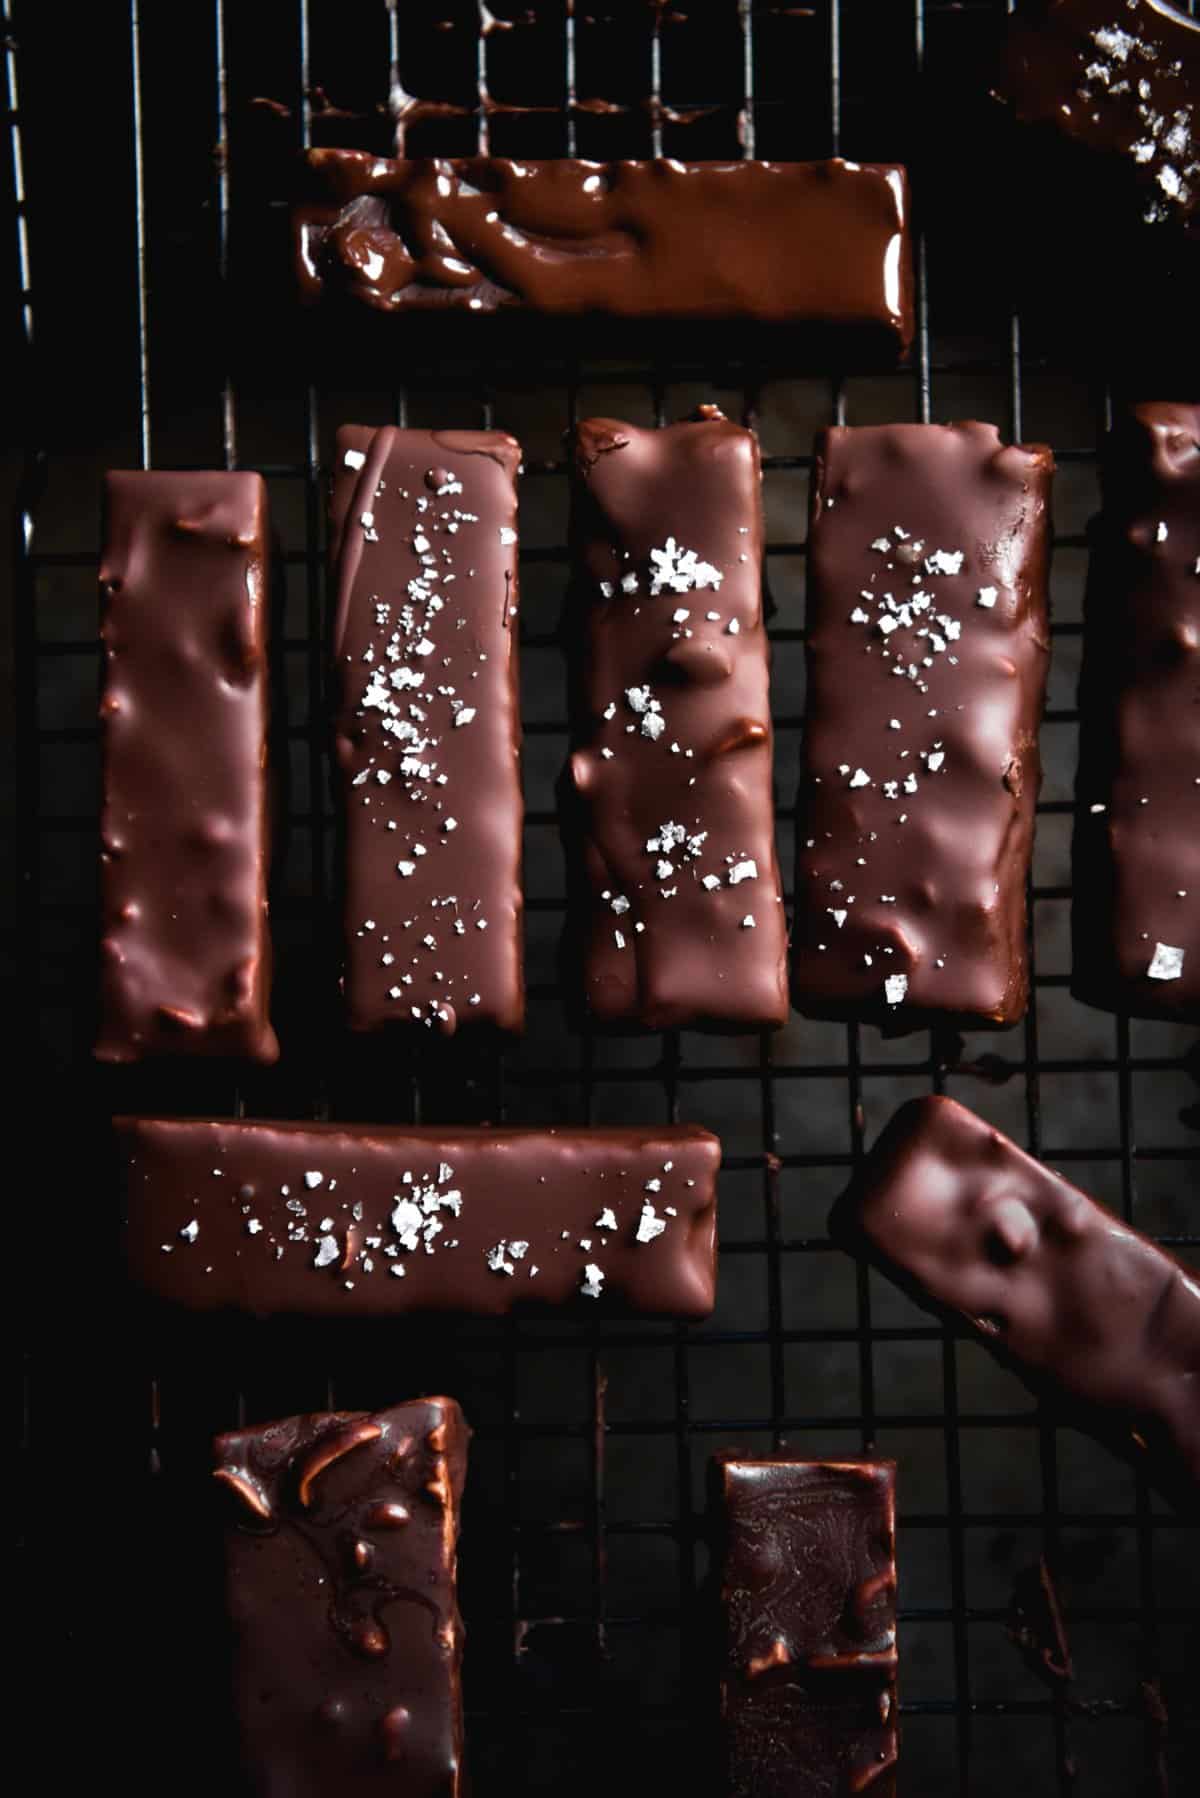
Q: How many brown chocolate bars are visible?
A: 11